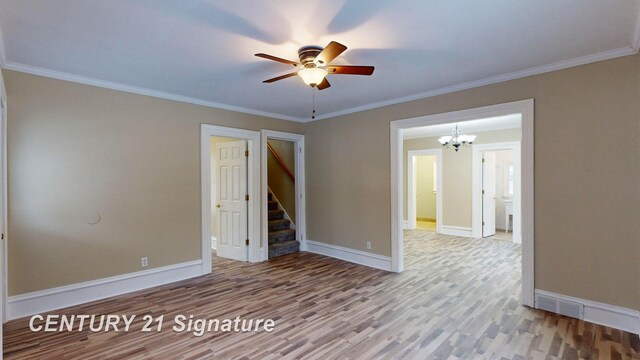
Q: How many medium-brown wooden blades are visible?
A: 5